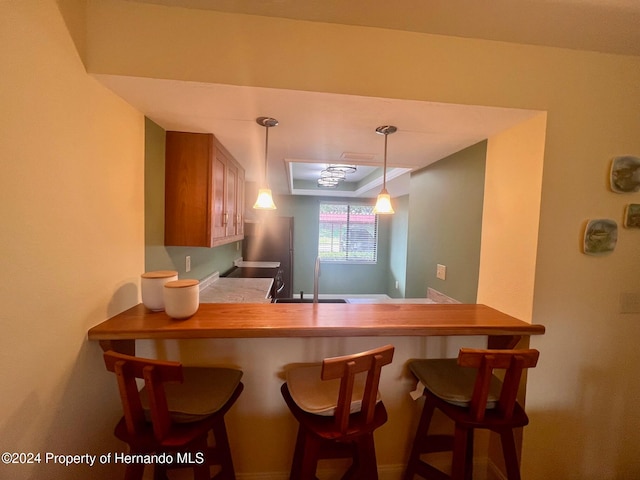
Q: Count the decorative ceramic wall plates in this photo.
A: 3